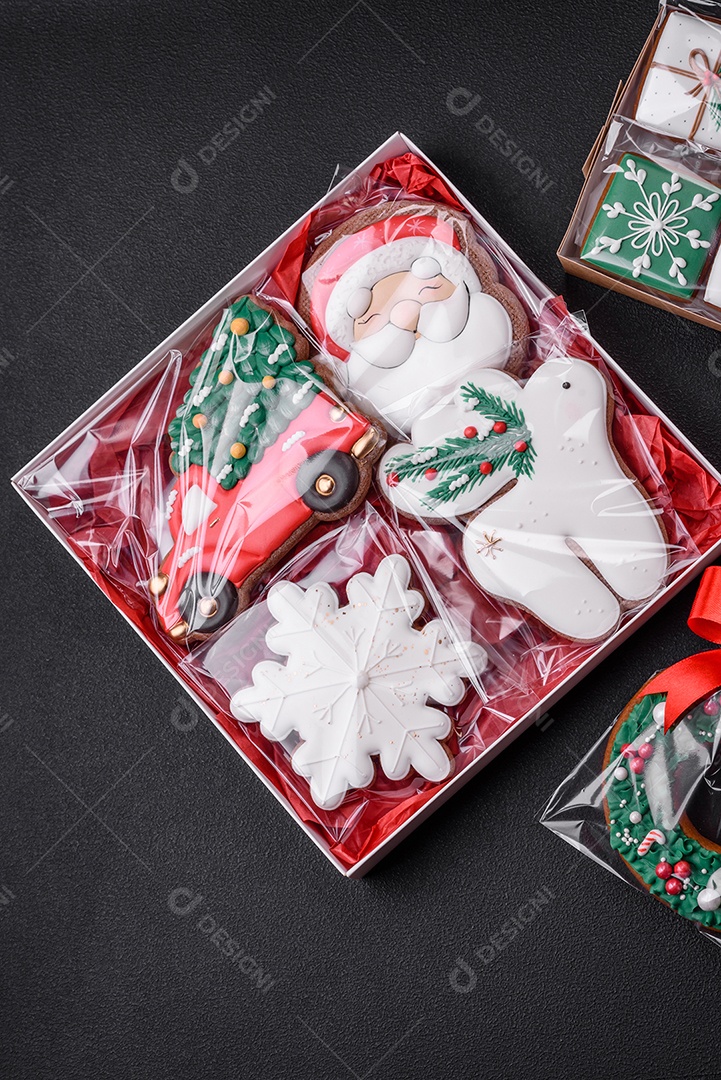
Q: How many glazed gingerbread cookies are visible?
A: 8